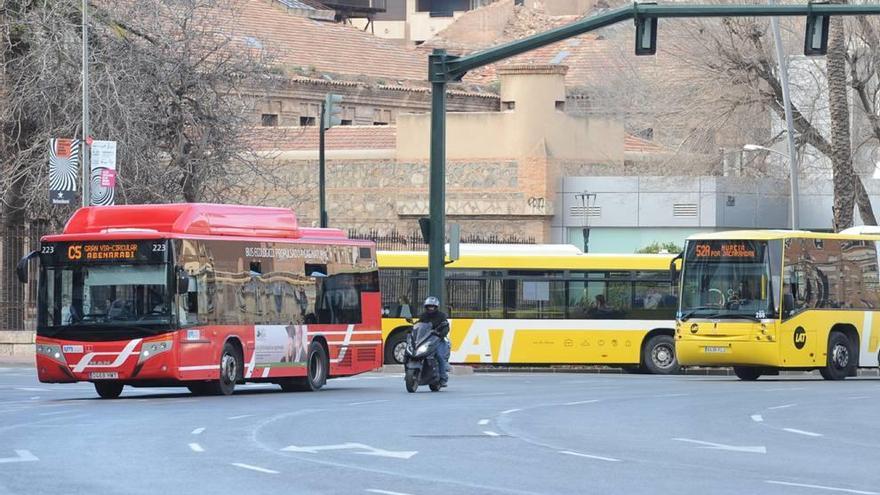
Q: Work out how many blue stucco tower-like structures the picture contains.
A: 0